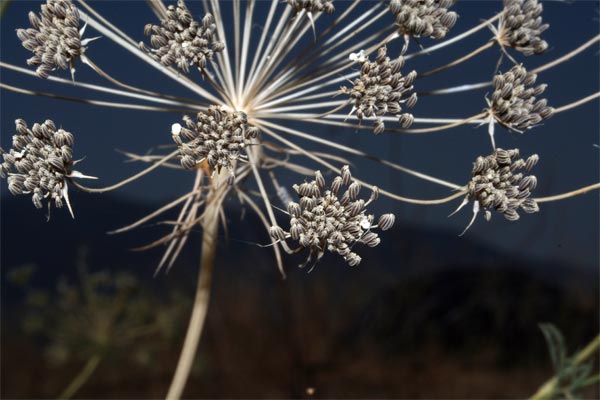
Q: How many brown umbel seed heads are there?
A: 11